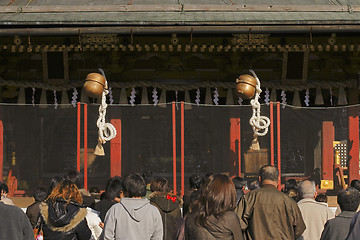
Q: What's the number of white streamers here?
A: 14